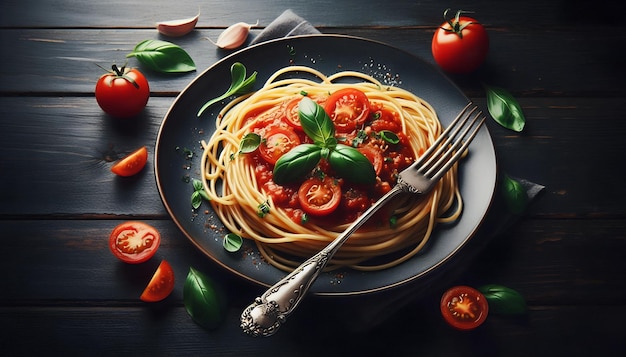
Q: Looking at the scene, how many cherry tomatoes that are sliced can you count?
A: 9